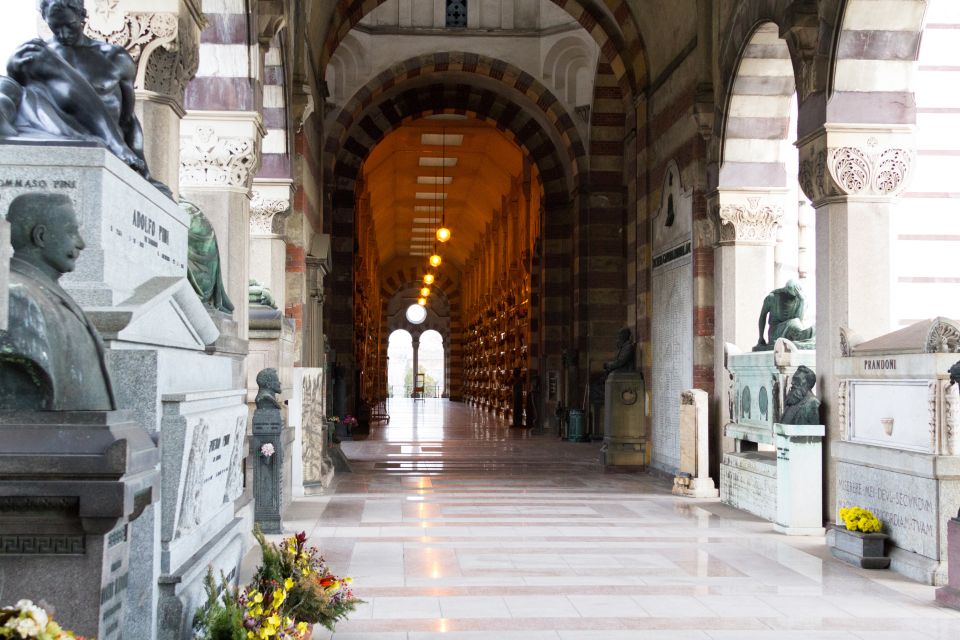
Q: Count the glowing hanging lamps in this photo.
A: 5